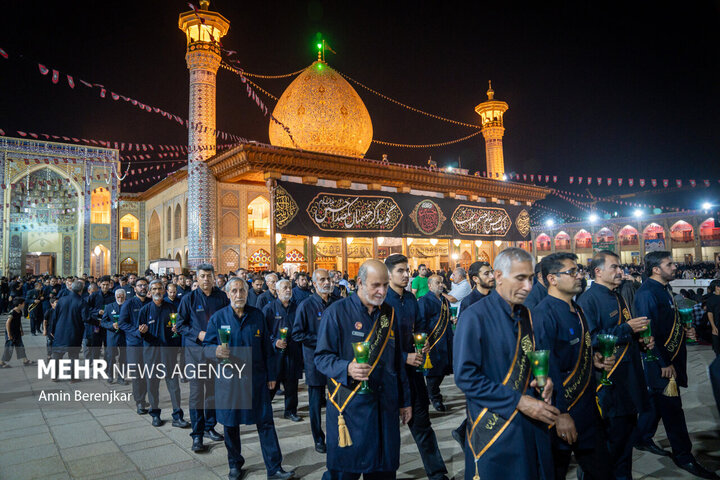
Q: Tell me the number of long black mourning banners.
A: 1